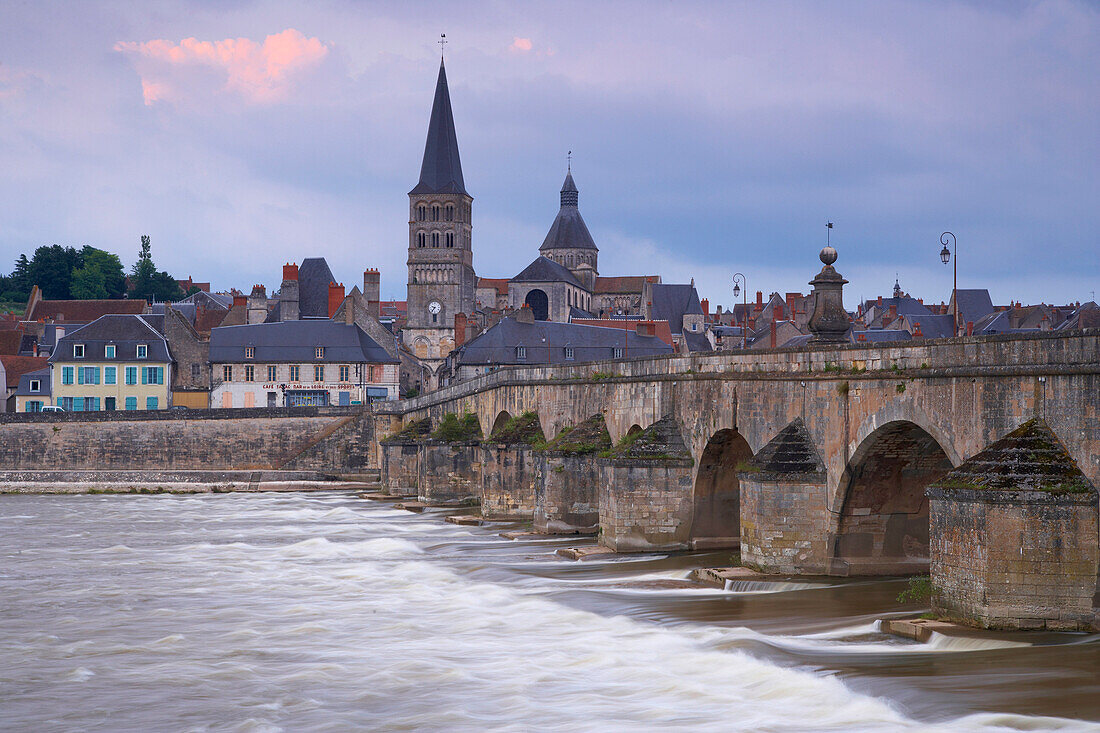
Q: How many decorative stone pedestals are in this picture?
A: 1